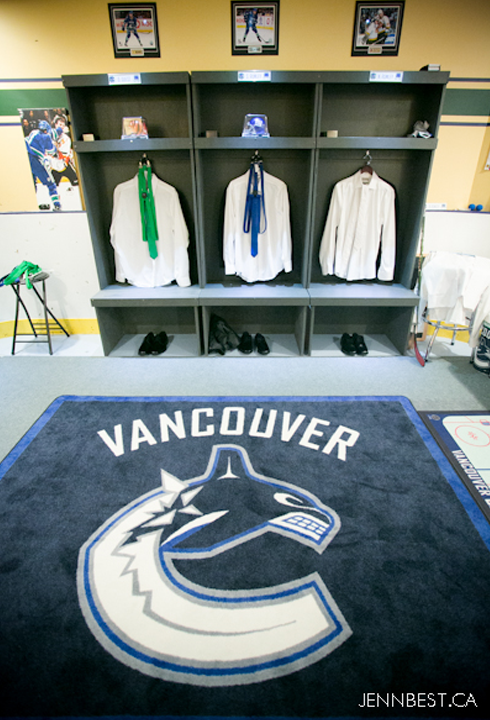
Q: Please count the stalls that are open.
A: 3